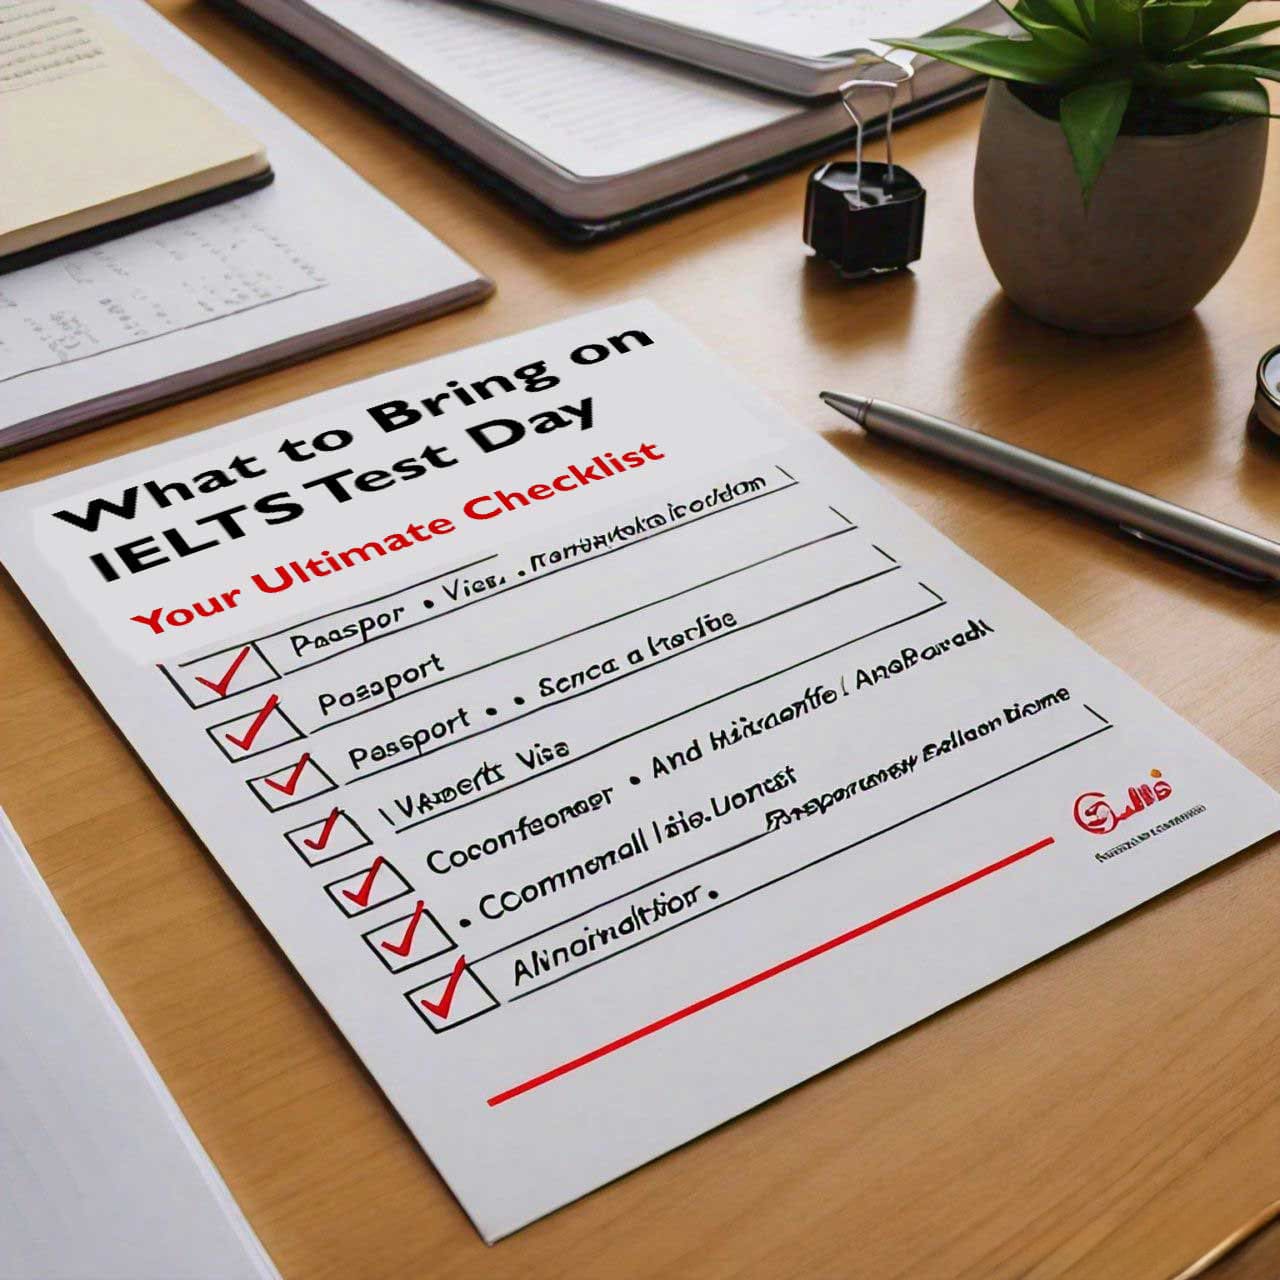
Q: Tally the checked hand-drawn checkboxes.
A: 7